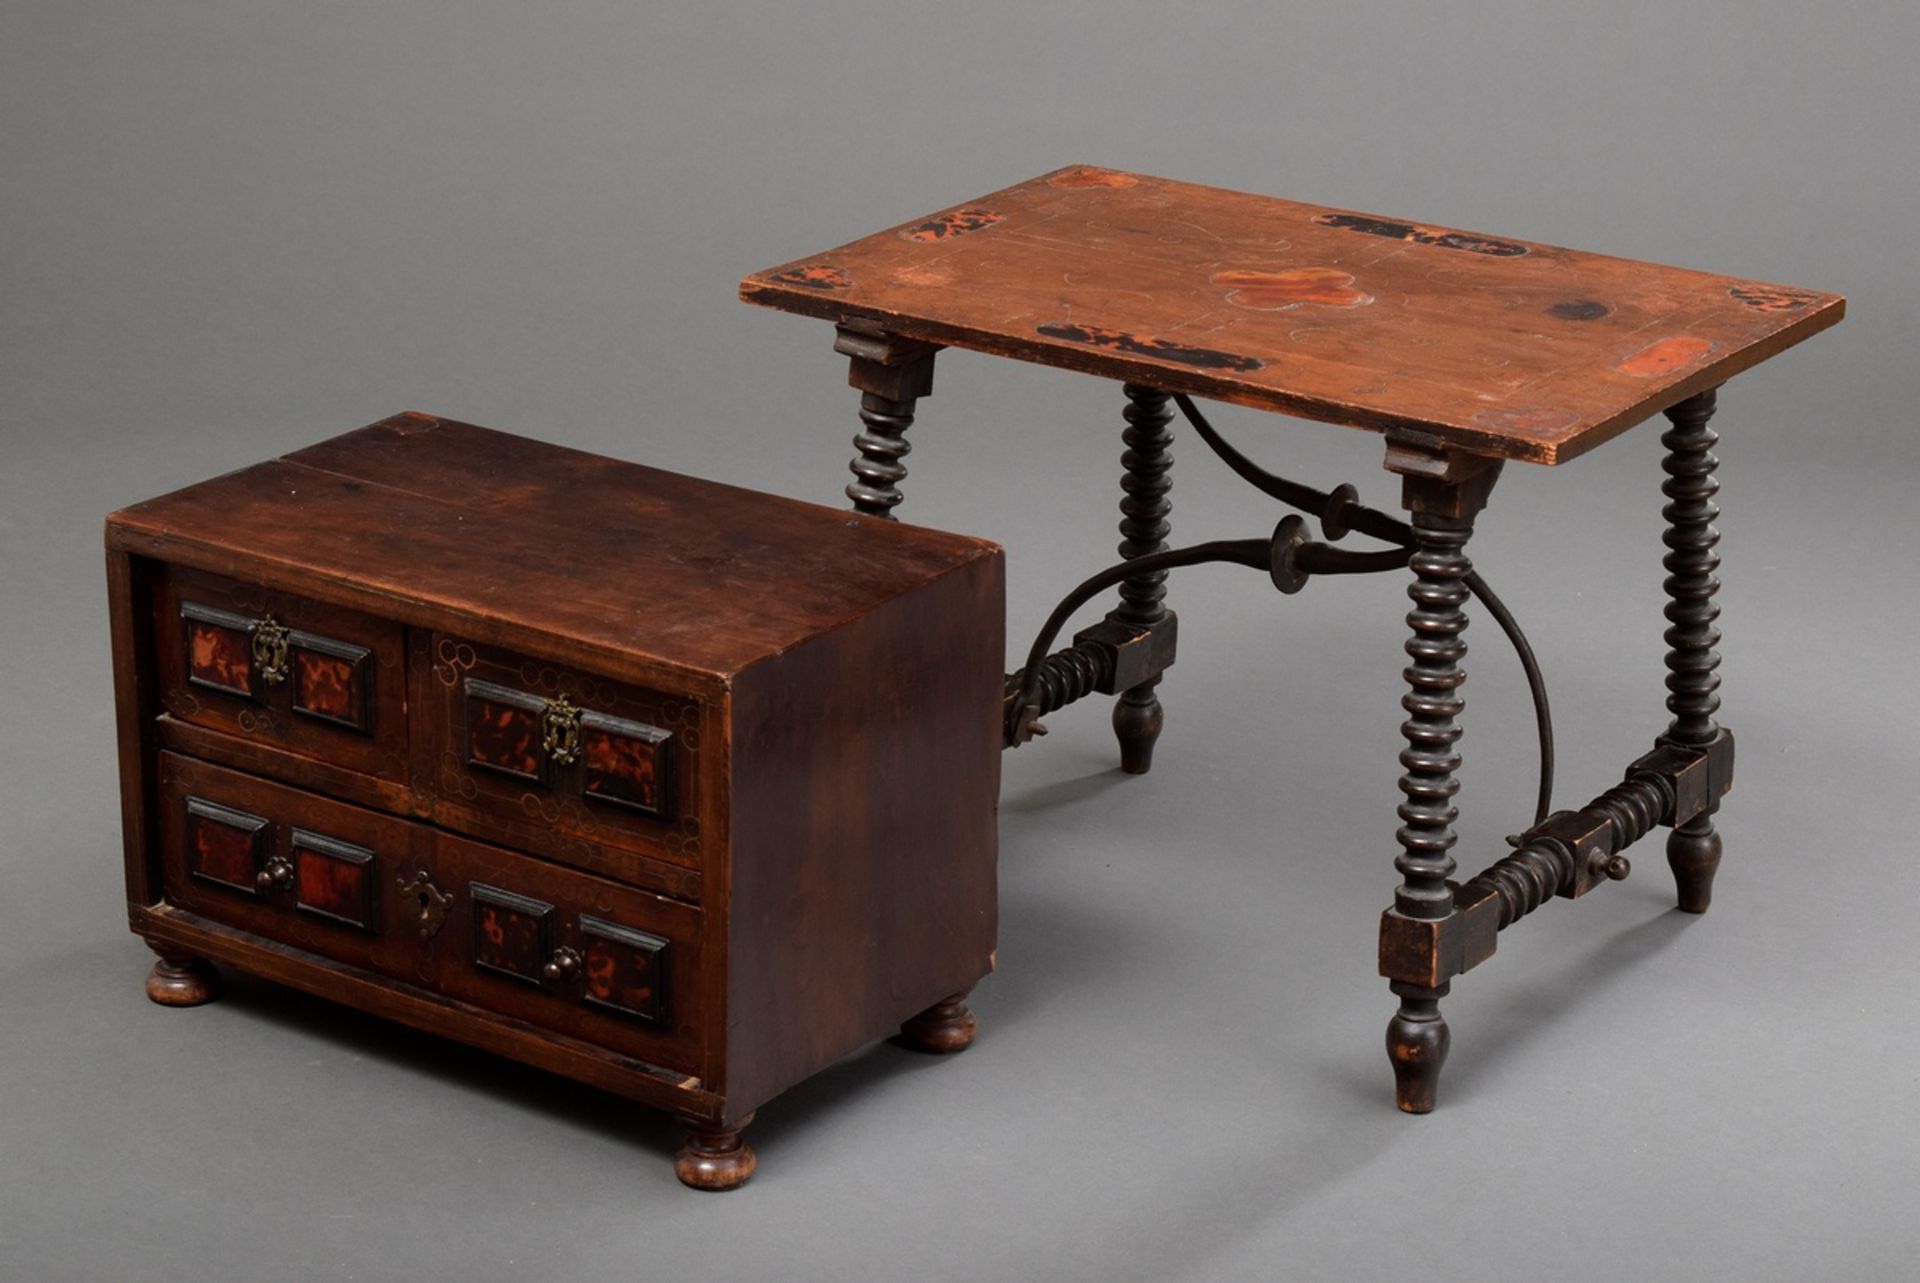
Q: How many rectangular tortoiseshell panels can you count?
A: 8